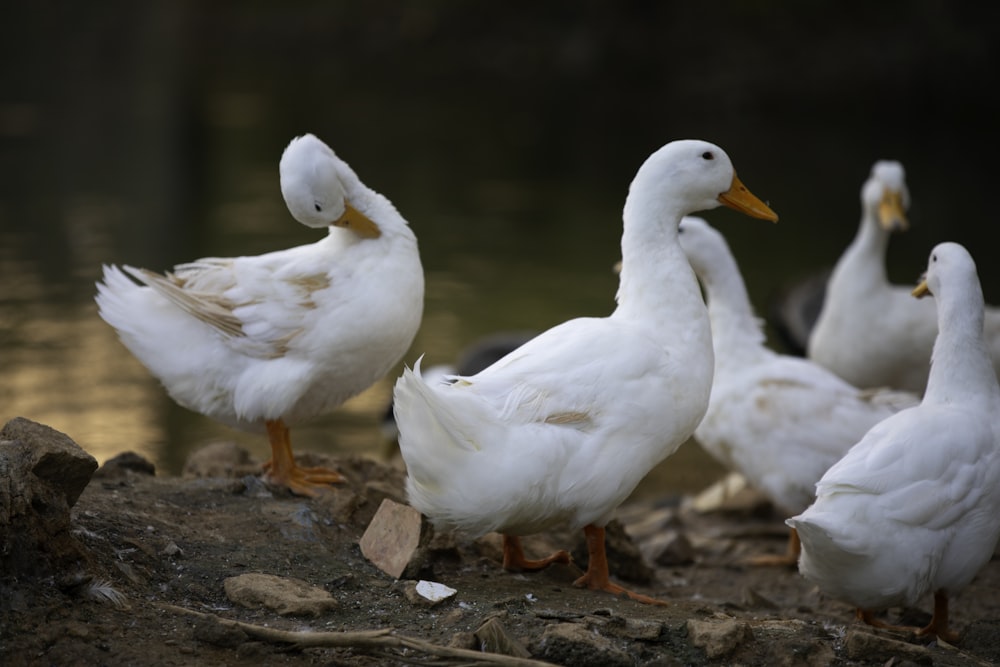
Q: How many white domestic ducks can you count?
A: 5